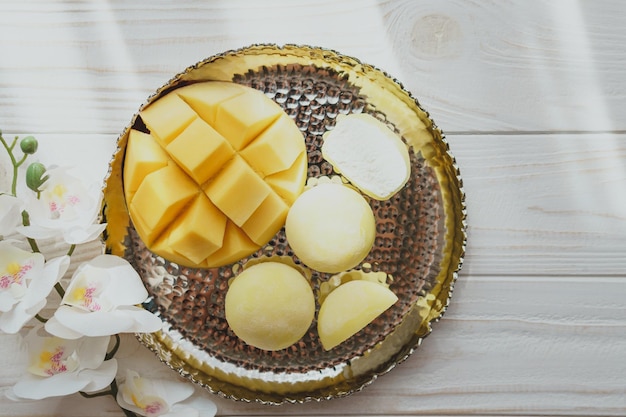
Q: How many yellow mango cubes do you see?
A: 12